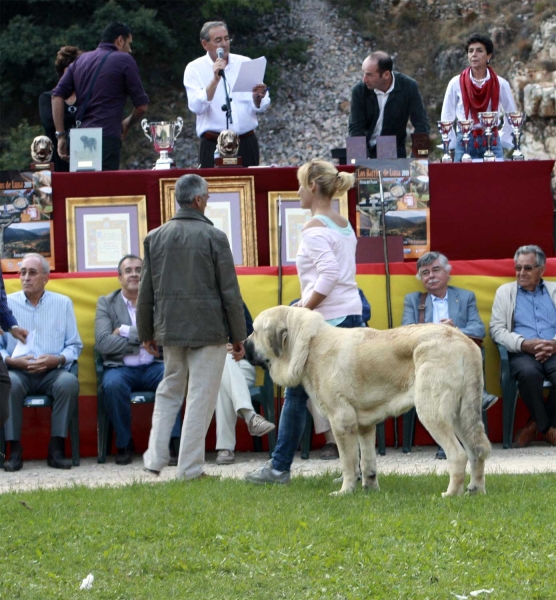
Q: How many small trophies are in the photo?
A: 4